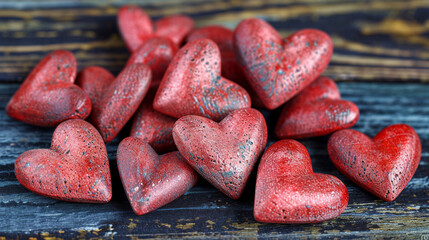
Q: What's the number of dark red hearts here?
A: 14